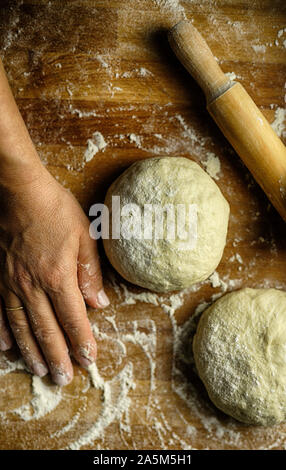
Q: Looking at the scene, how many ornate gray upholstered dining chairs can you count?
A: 0